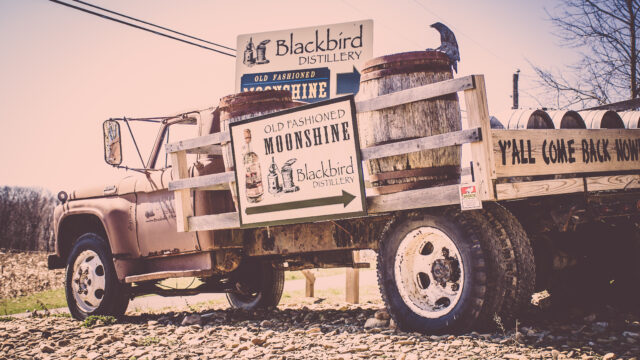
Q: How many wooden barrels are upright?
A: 2